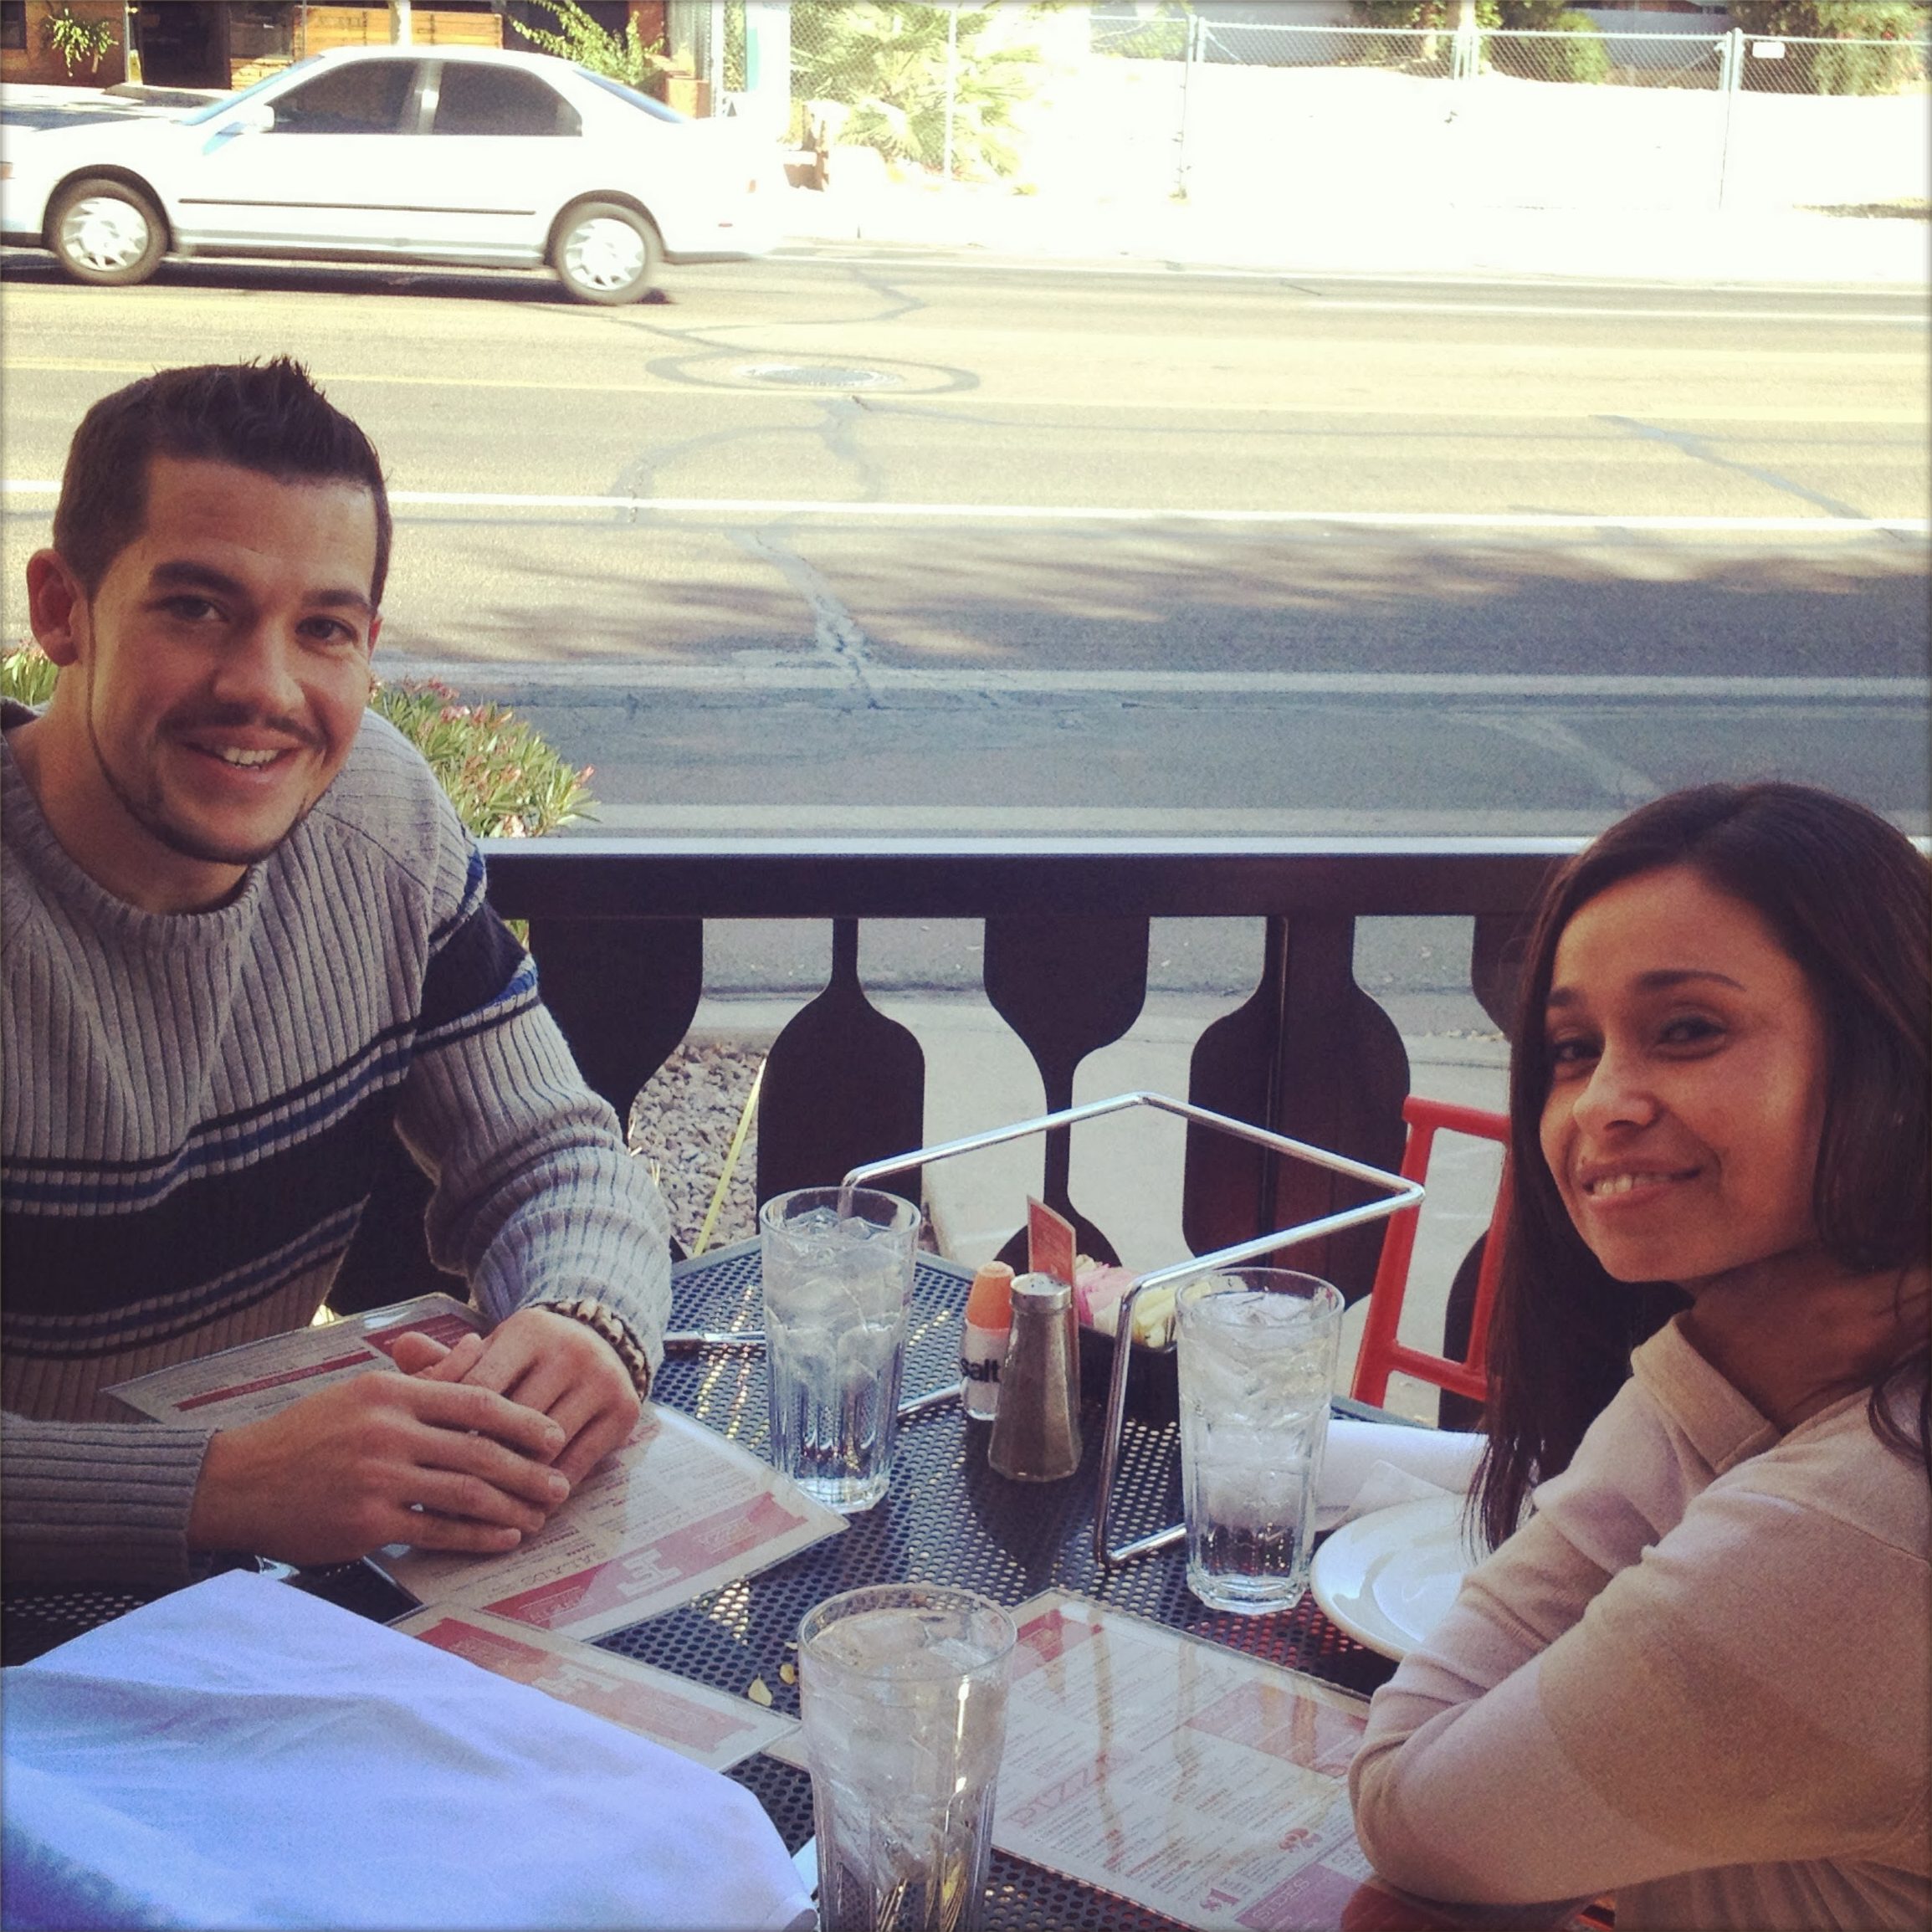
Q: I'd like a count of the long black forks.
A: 0